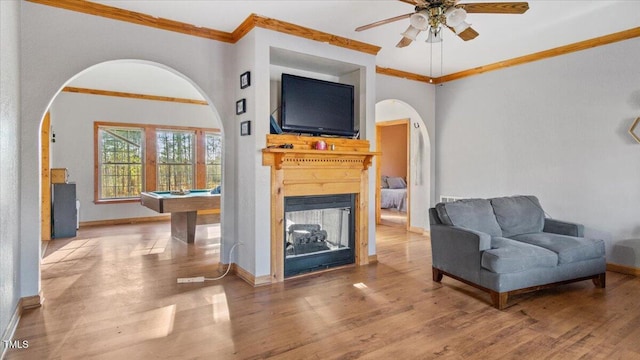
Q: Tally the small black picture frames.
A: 3